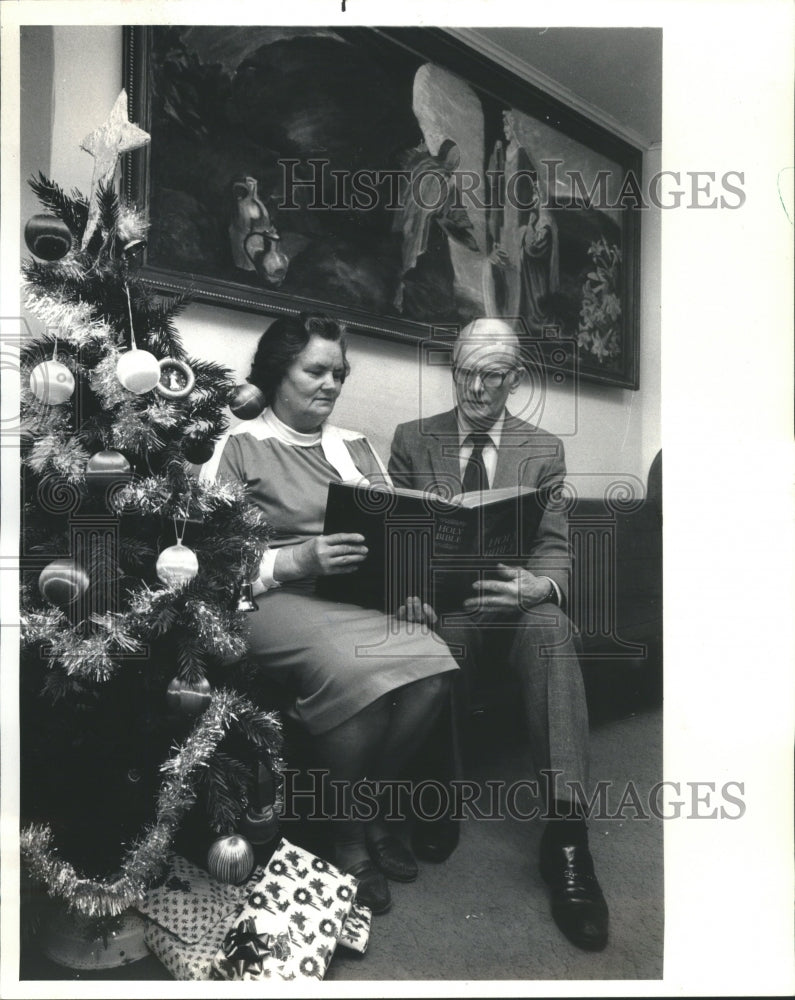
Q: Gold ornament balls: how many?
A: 0